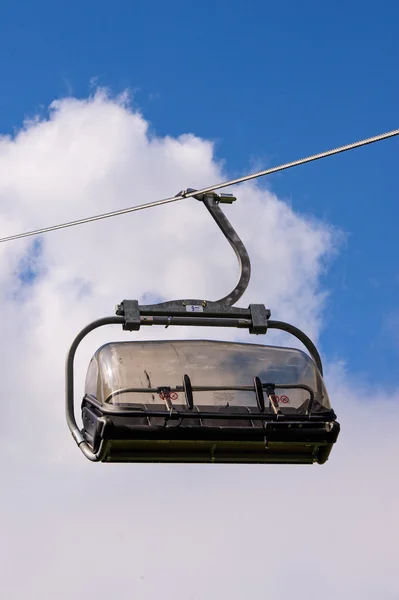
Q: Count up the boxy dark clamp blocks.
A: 2